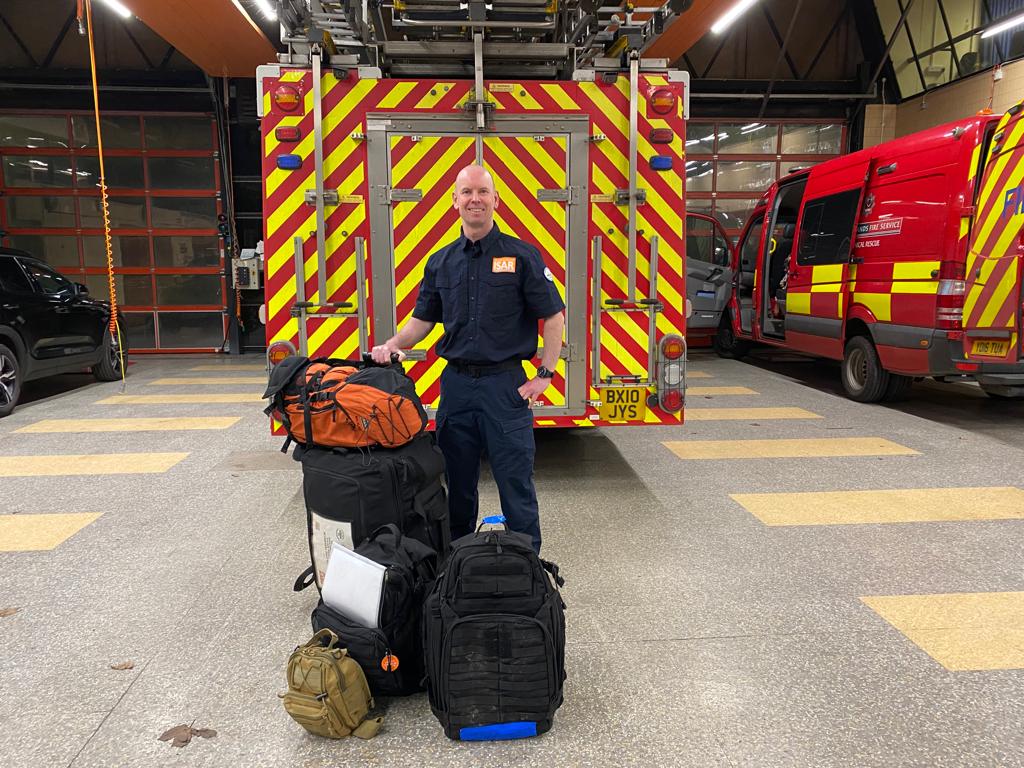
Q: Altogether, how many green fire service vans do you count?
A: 0